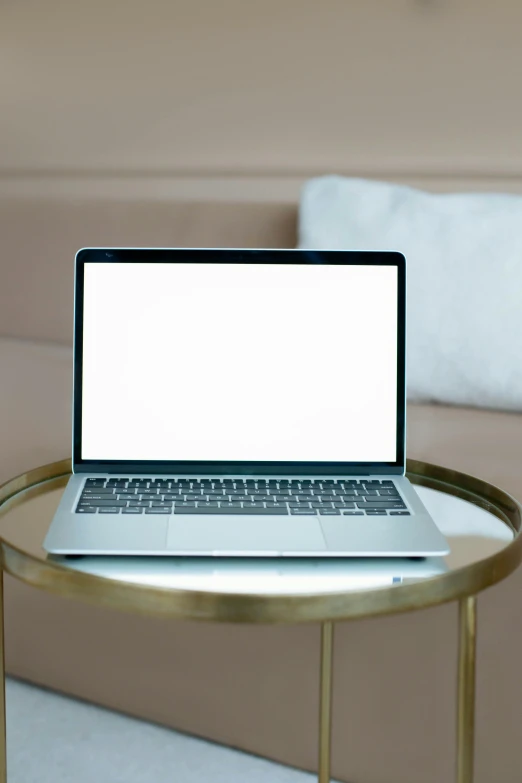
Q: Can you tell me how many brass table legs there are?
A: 3